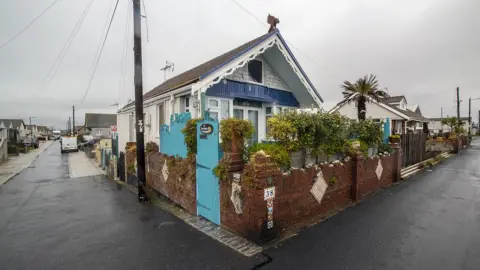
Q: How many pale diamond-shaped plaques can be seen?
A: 3